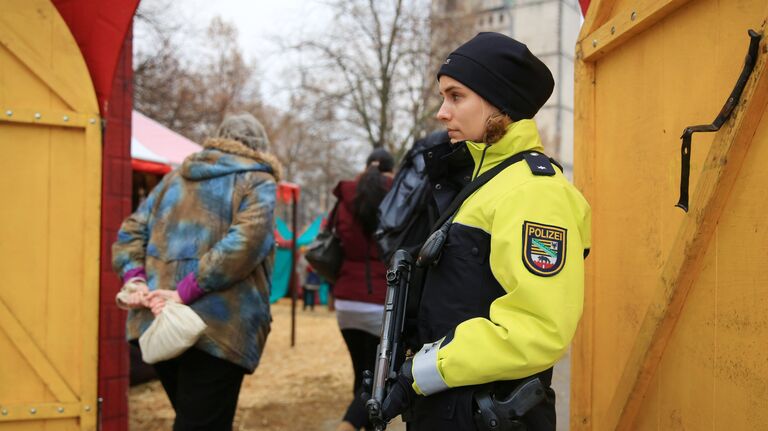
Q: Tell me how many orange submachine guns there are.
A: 0